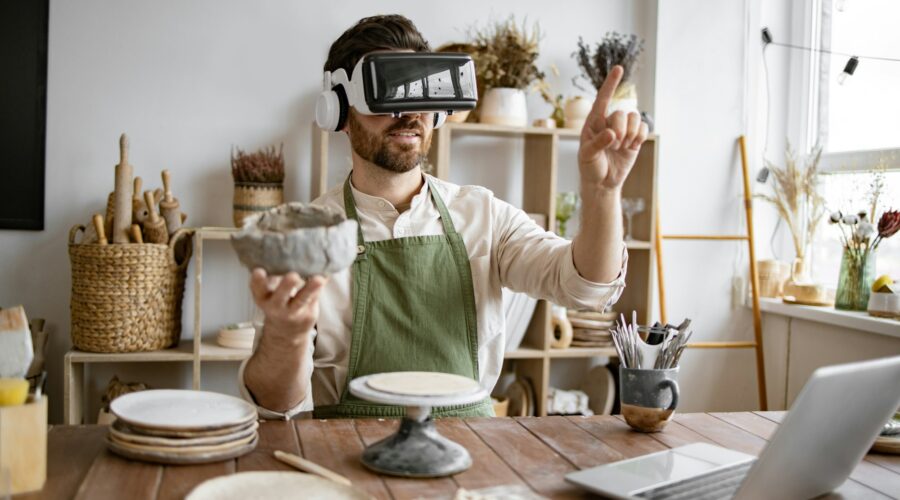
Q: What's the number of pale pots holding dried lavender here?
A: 1